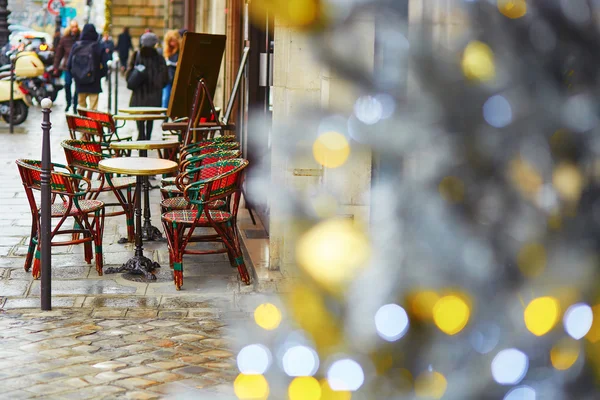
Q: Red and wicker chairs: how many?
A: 8